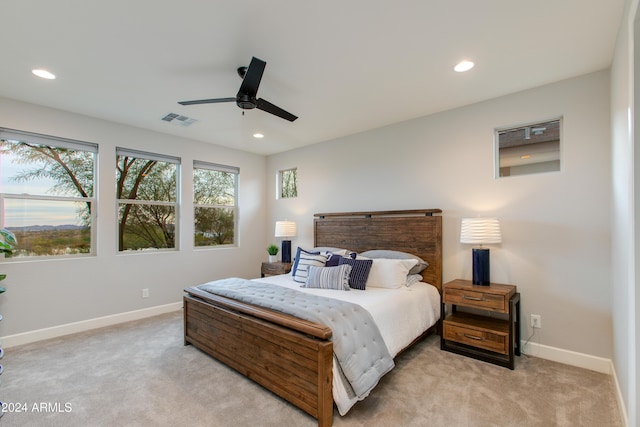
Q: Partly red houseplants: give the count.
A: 0